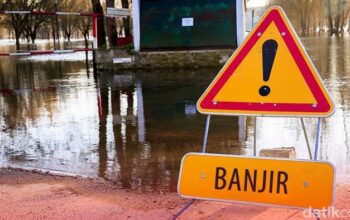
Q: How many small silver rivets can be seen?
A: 6